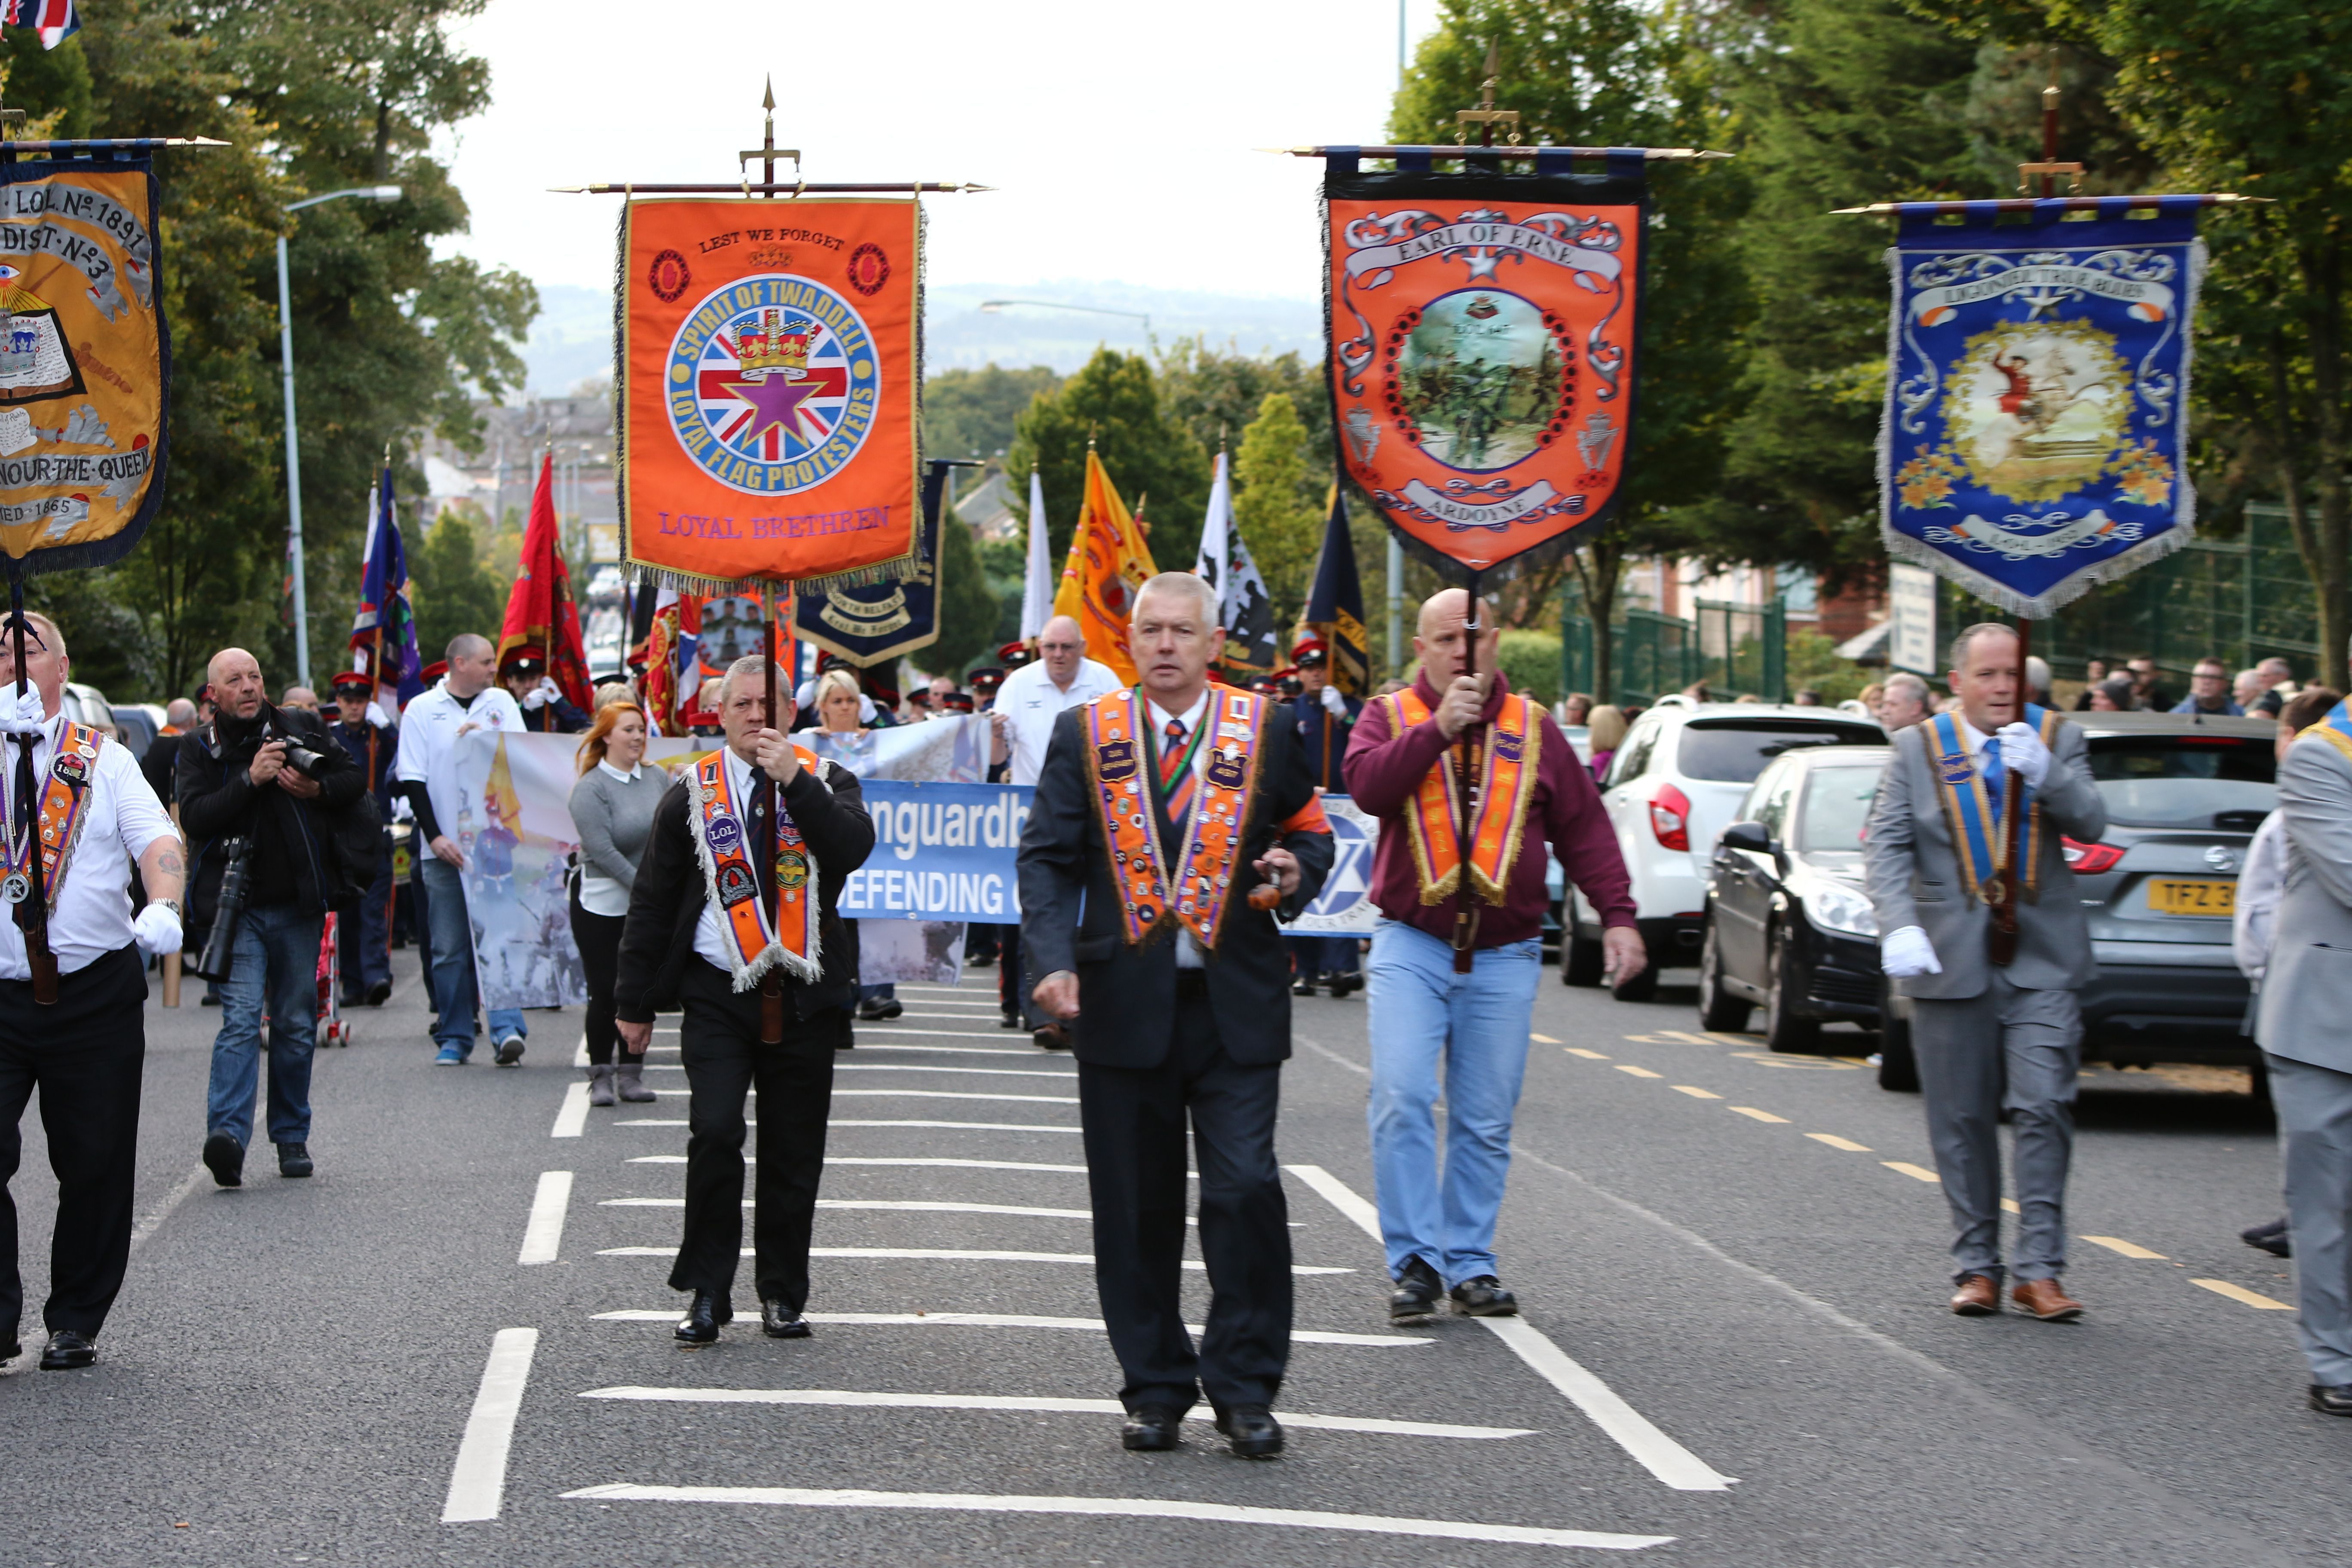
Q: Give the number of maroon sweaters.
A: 1